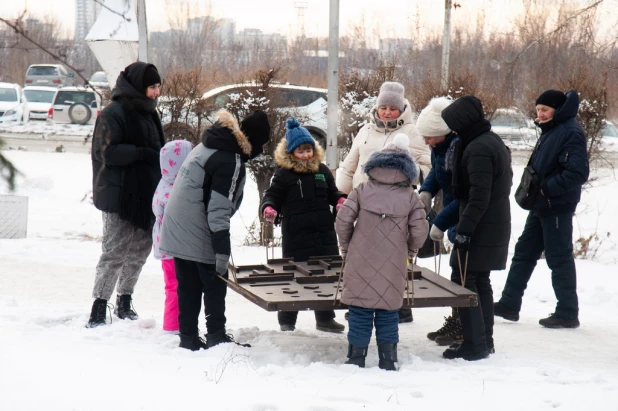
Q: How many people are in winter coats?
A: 9